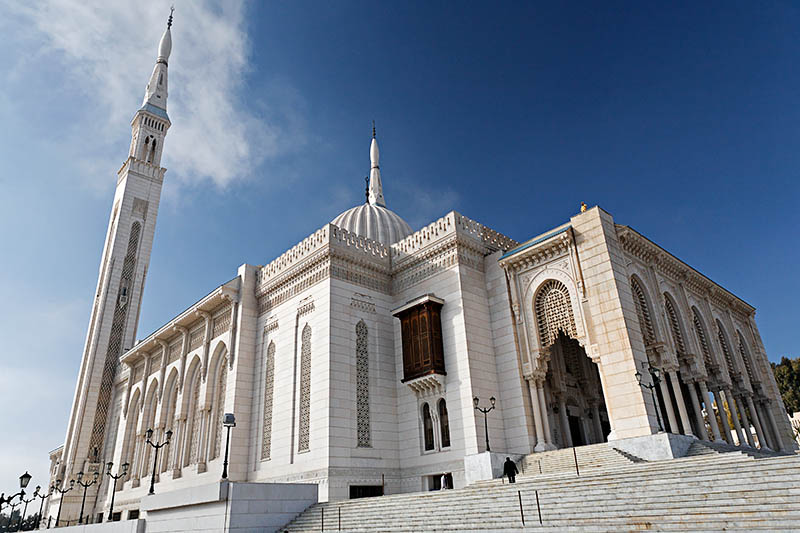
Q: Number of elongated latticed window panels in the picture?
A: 3